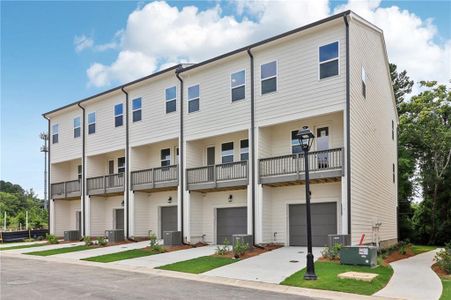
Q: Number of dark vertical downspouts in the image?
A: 6